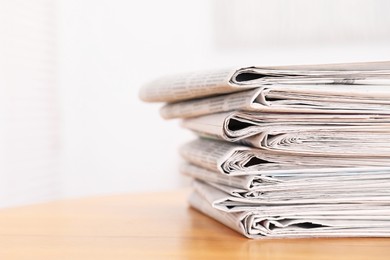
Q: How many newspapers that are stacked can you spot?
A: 9